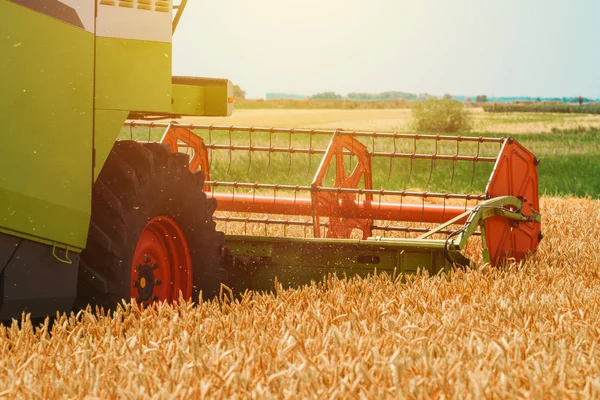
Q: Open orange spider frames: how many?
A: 2